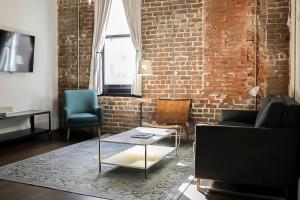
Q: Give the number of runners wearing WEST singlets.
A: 0